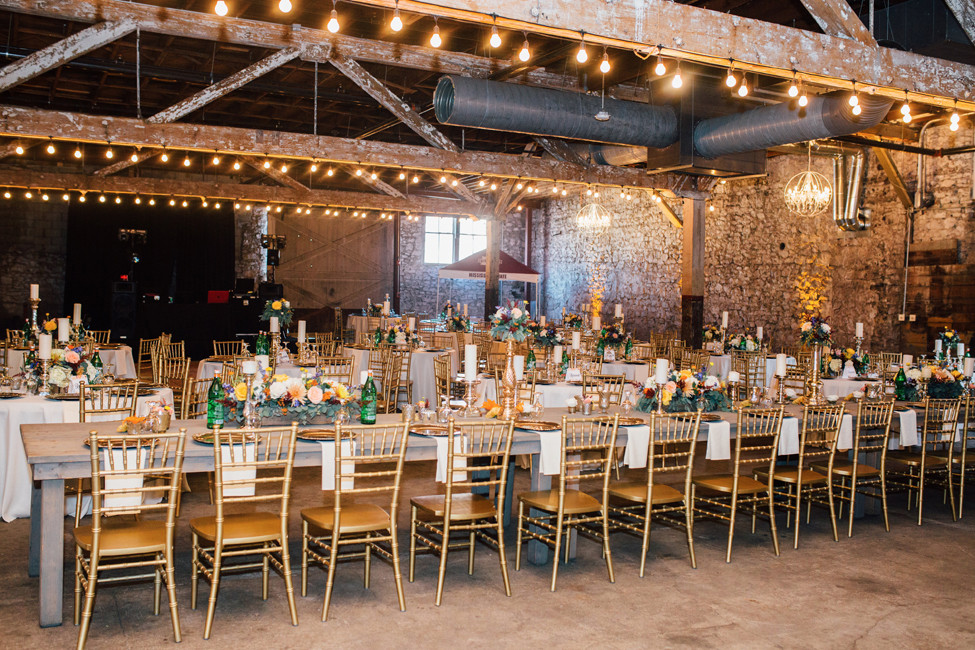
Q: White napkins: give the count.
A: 11